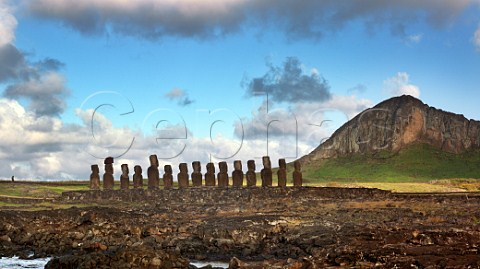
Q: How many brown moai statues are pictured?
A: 15